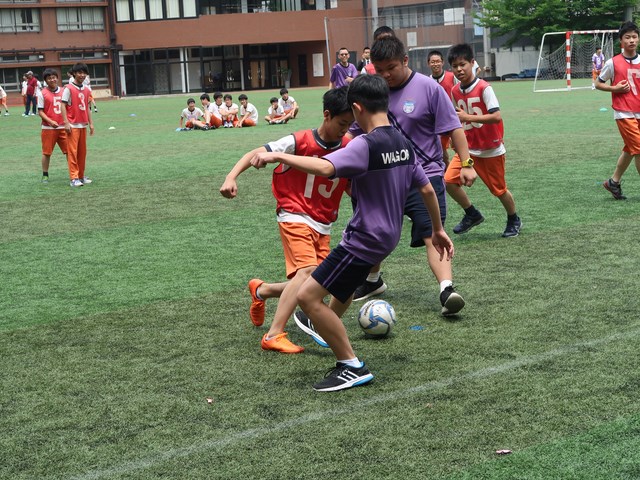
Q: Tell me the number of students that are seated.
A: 7